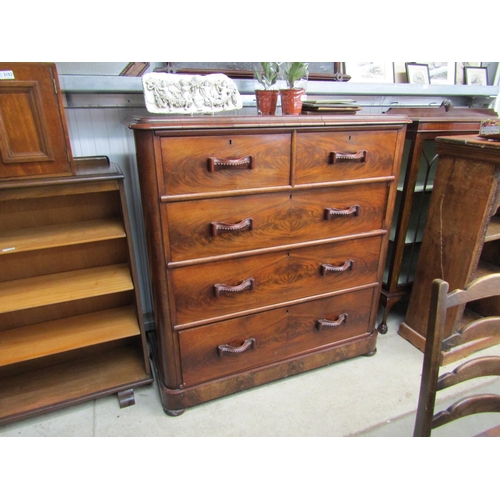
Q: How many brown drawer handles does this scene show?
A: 8